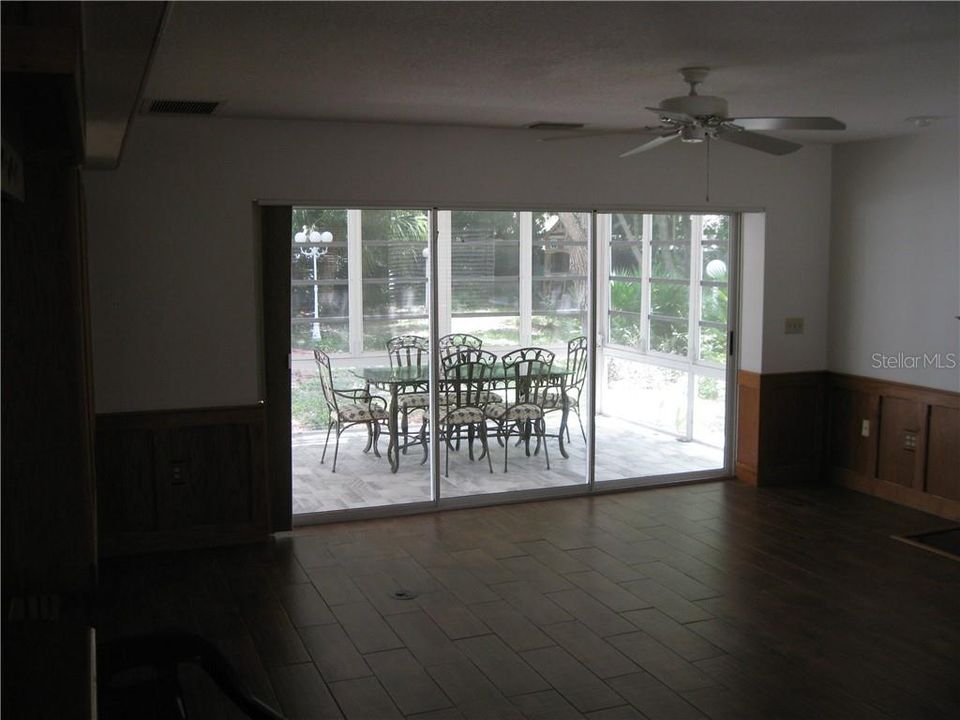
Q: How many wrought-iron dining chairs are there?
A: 6